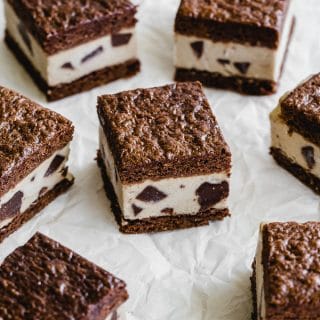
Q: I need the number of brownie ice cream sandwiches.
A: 7